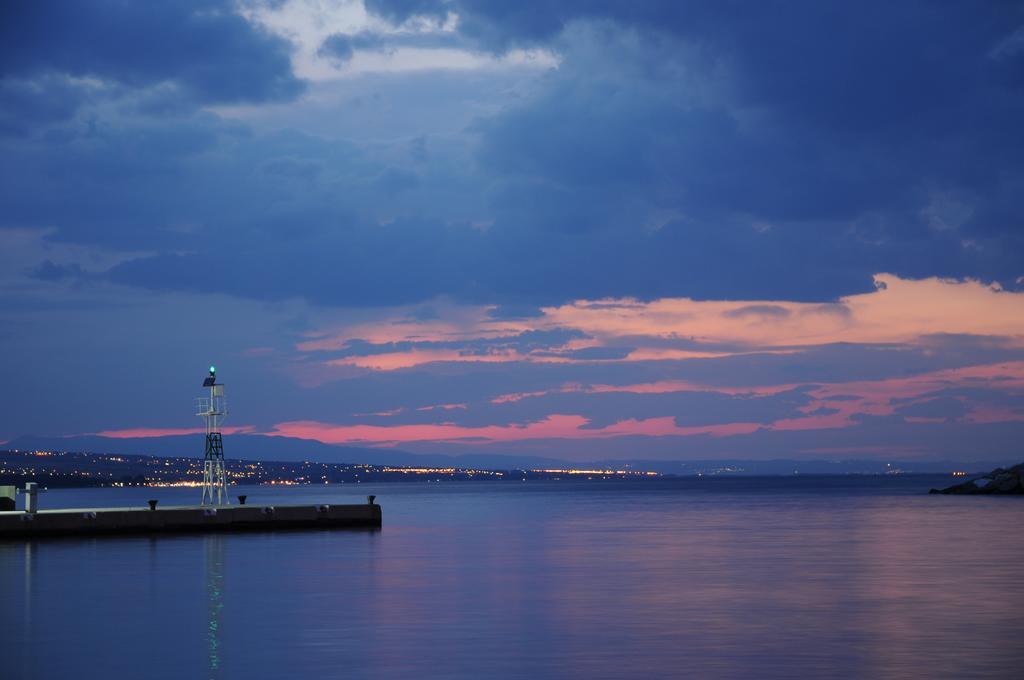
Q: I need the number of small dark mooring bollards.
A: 3